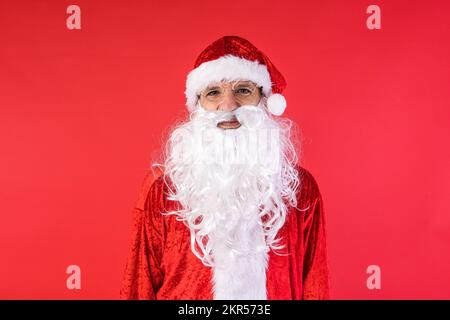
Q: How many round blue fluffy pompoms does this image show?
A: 0